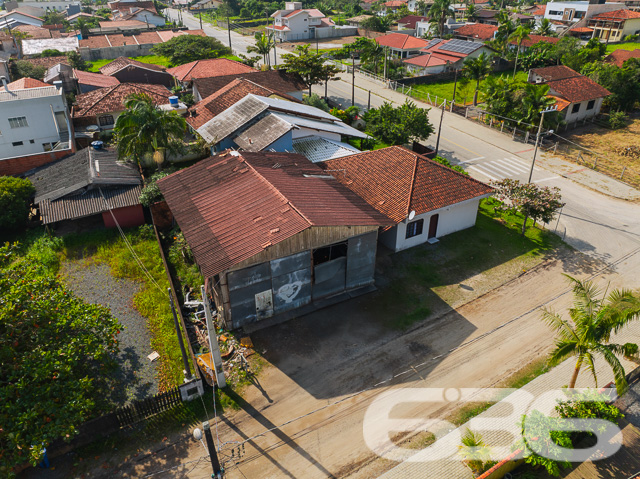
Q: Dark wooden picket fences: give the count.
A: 1